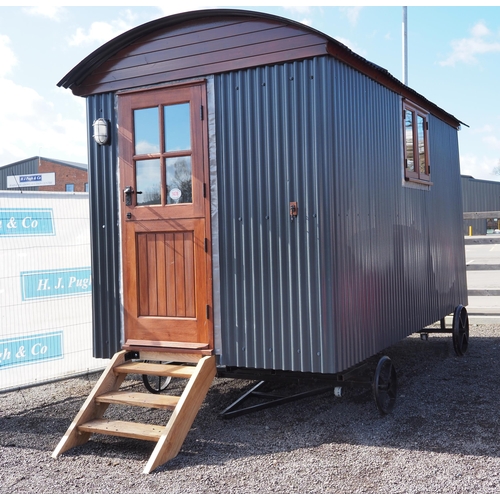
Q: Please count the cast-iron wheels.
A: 3